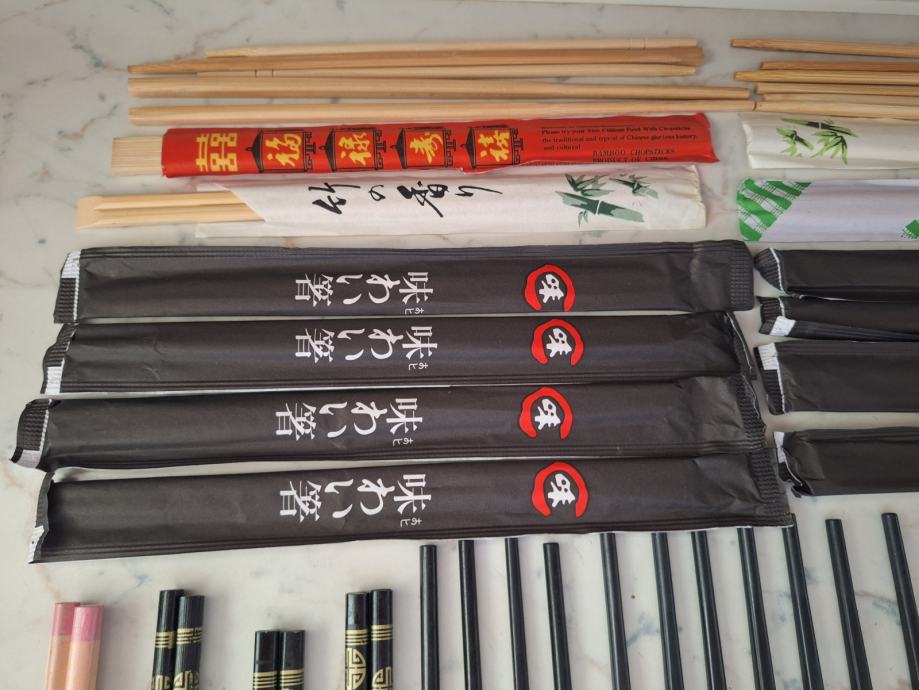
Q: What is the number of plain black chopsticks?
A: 11